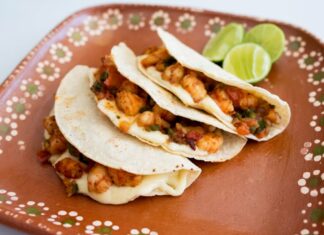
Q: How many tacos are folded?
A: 3